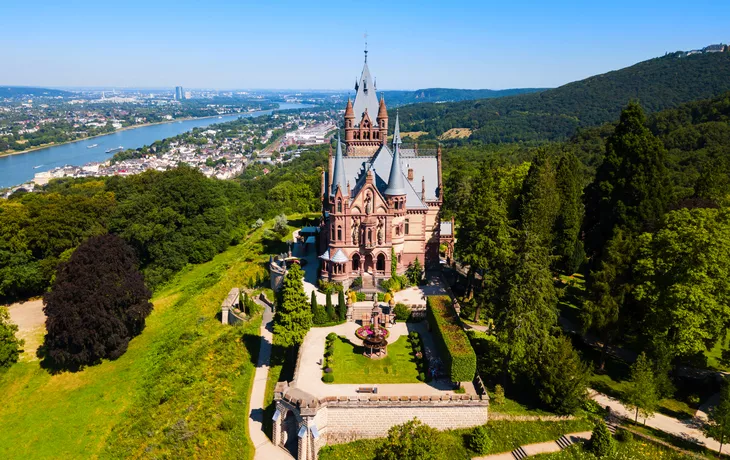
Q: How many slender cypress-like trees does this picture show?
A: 3